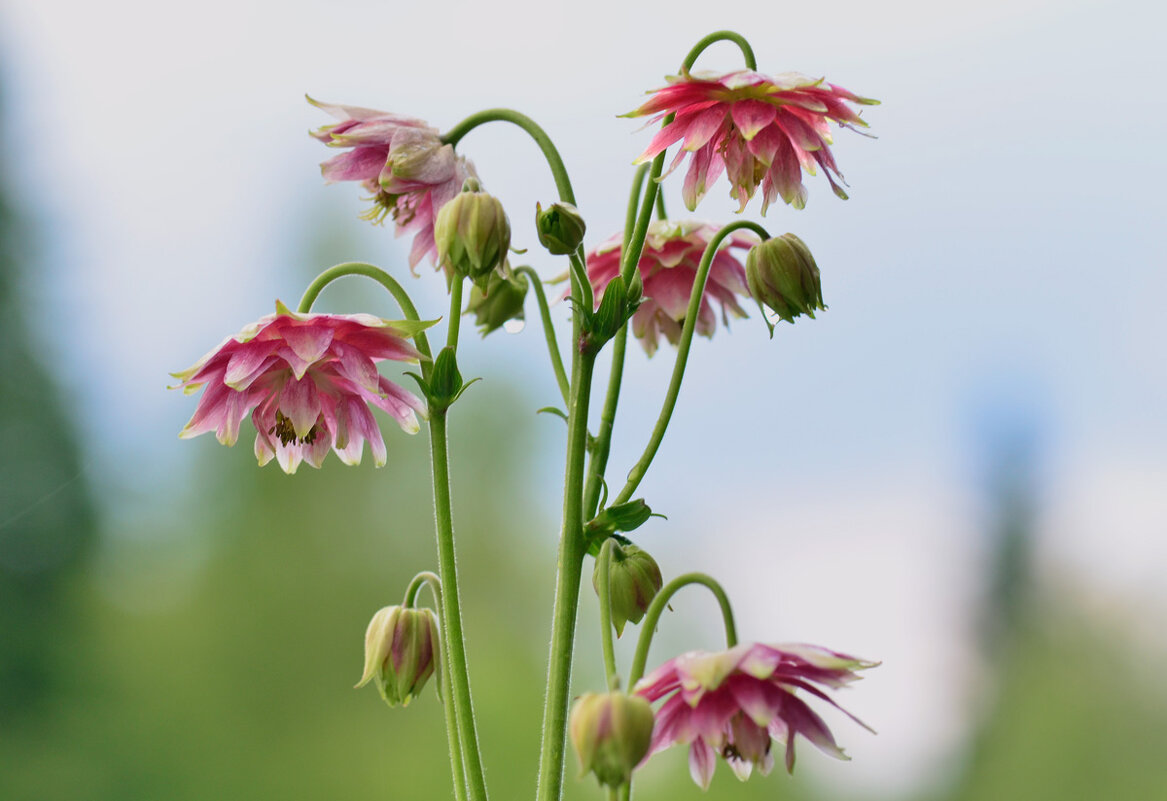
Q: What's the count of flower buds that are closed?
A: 7